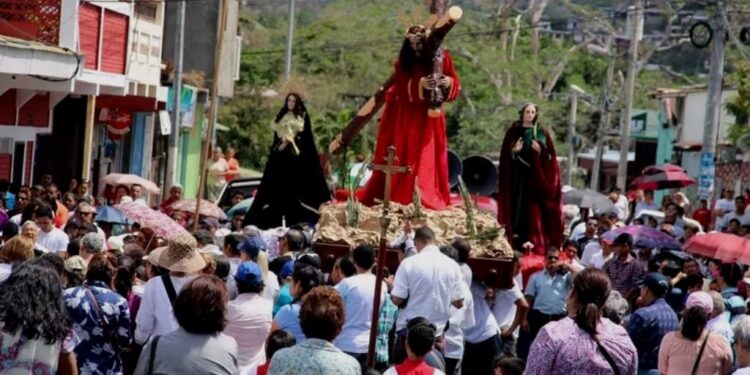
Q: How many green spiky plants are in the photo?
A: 3